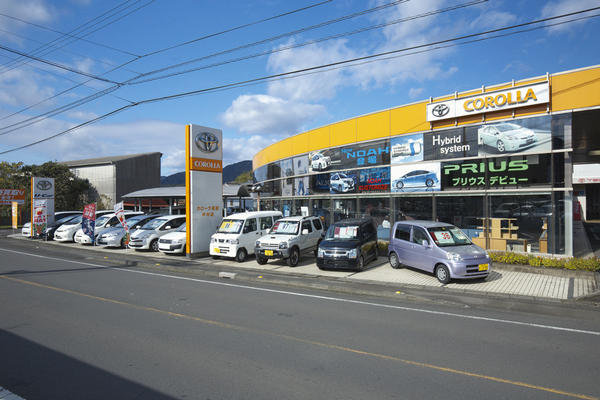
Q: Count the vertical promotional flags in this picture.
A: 4